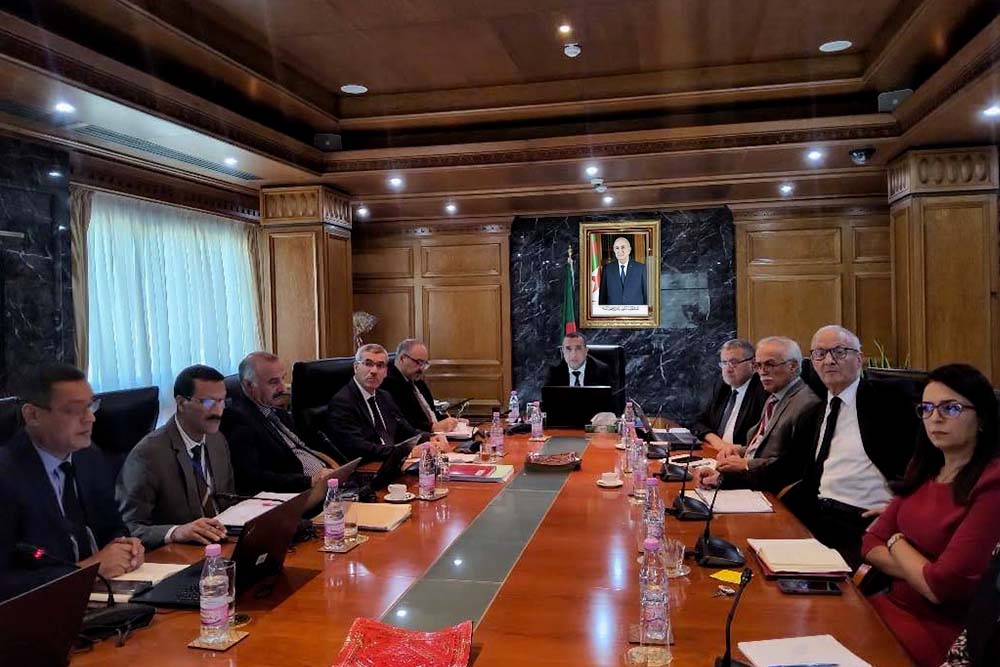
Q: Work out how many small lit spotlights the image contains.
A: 11